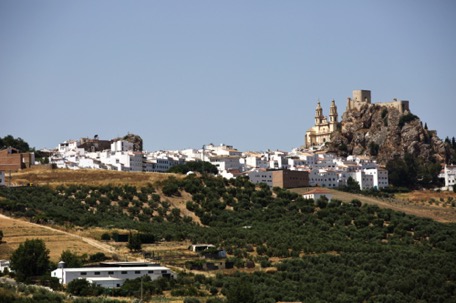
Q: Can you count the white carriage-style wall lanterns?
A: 0